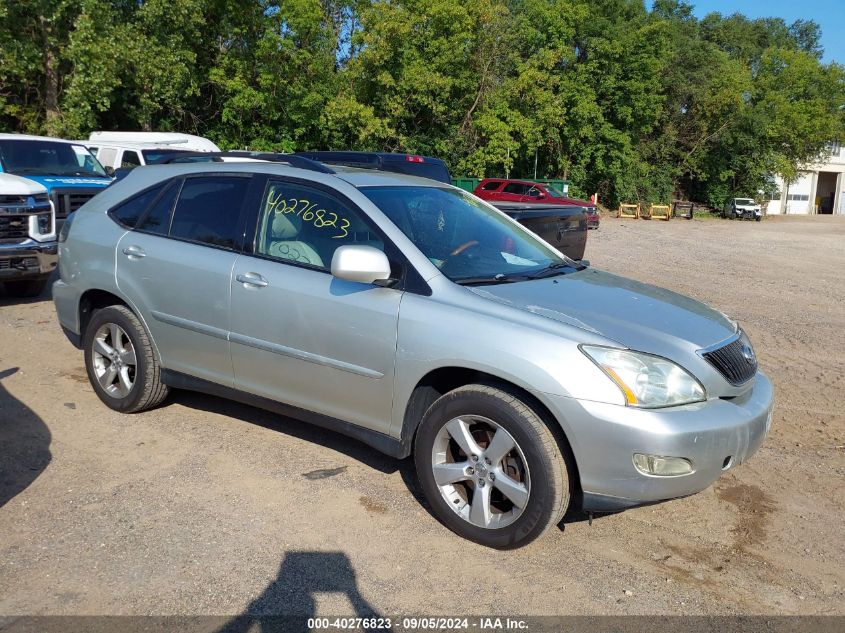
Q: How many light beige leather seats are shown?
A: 1